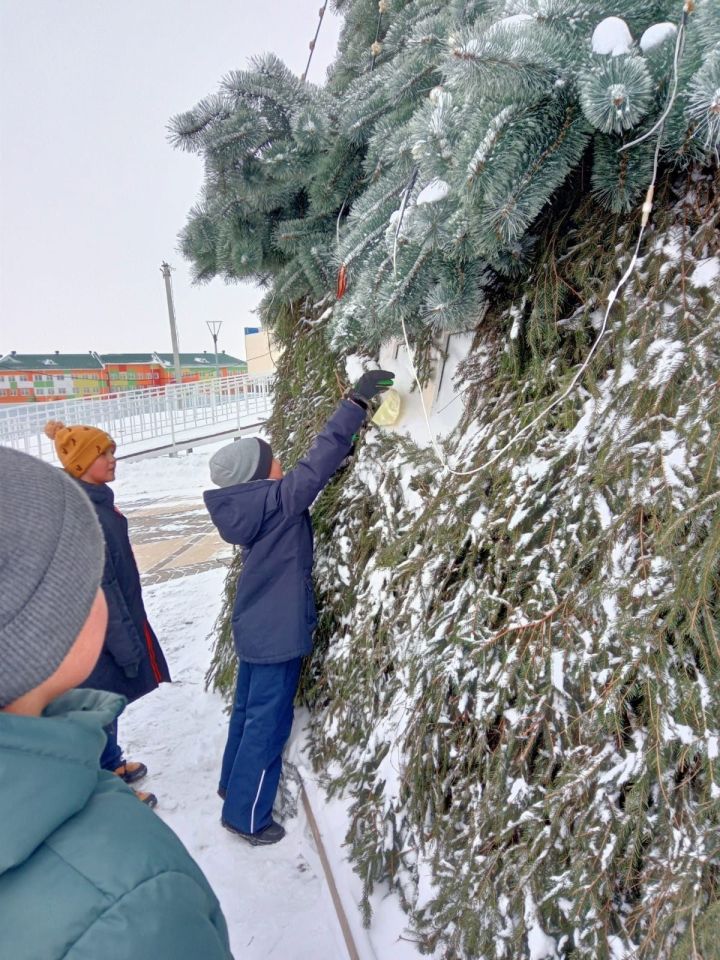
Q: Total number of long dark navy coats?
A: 1